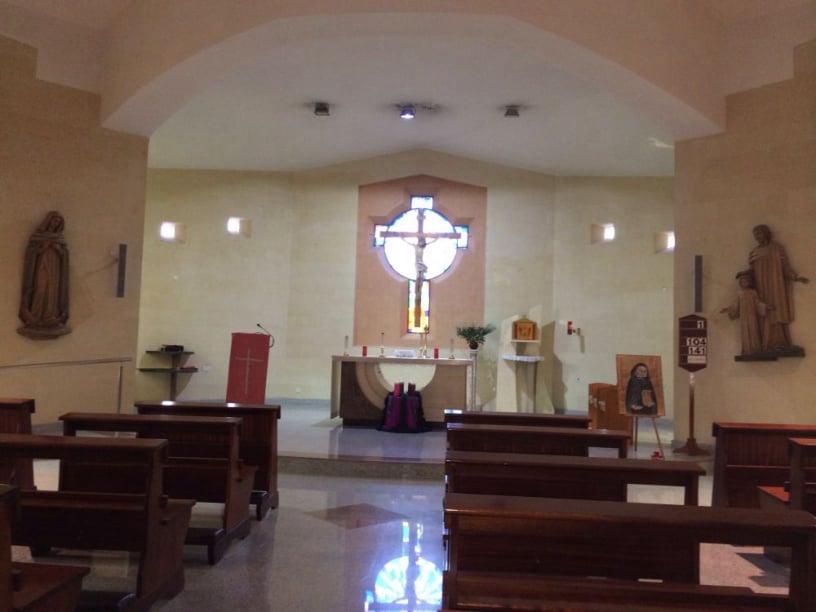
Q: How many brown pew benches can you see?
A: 11